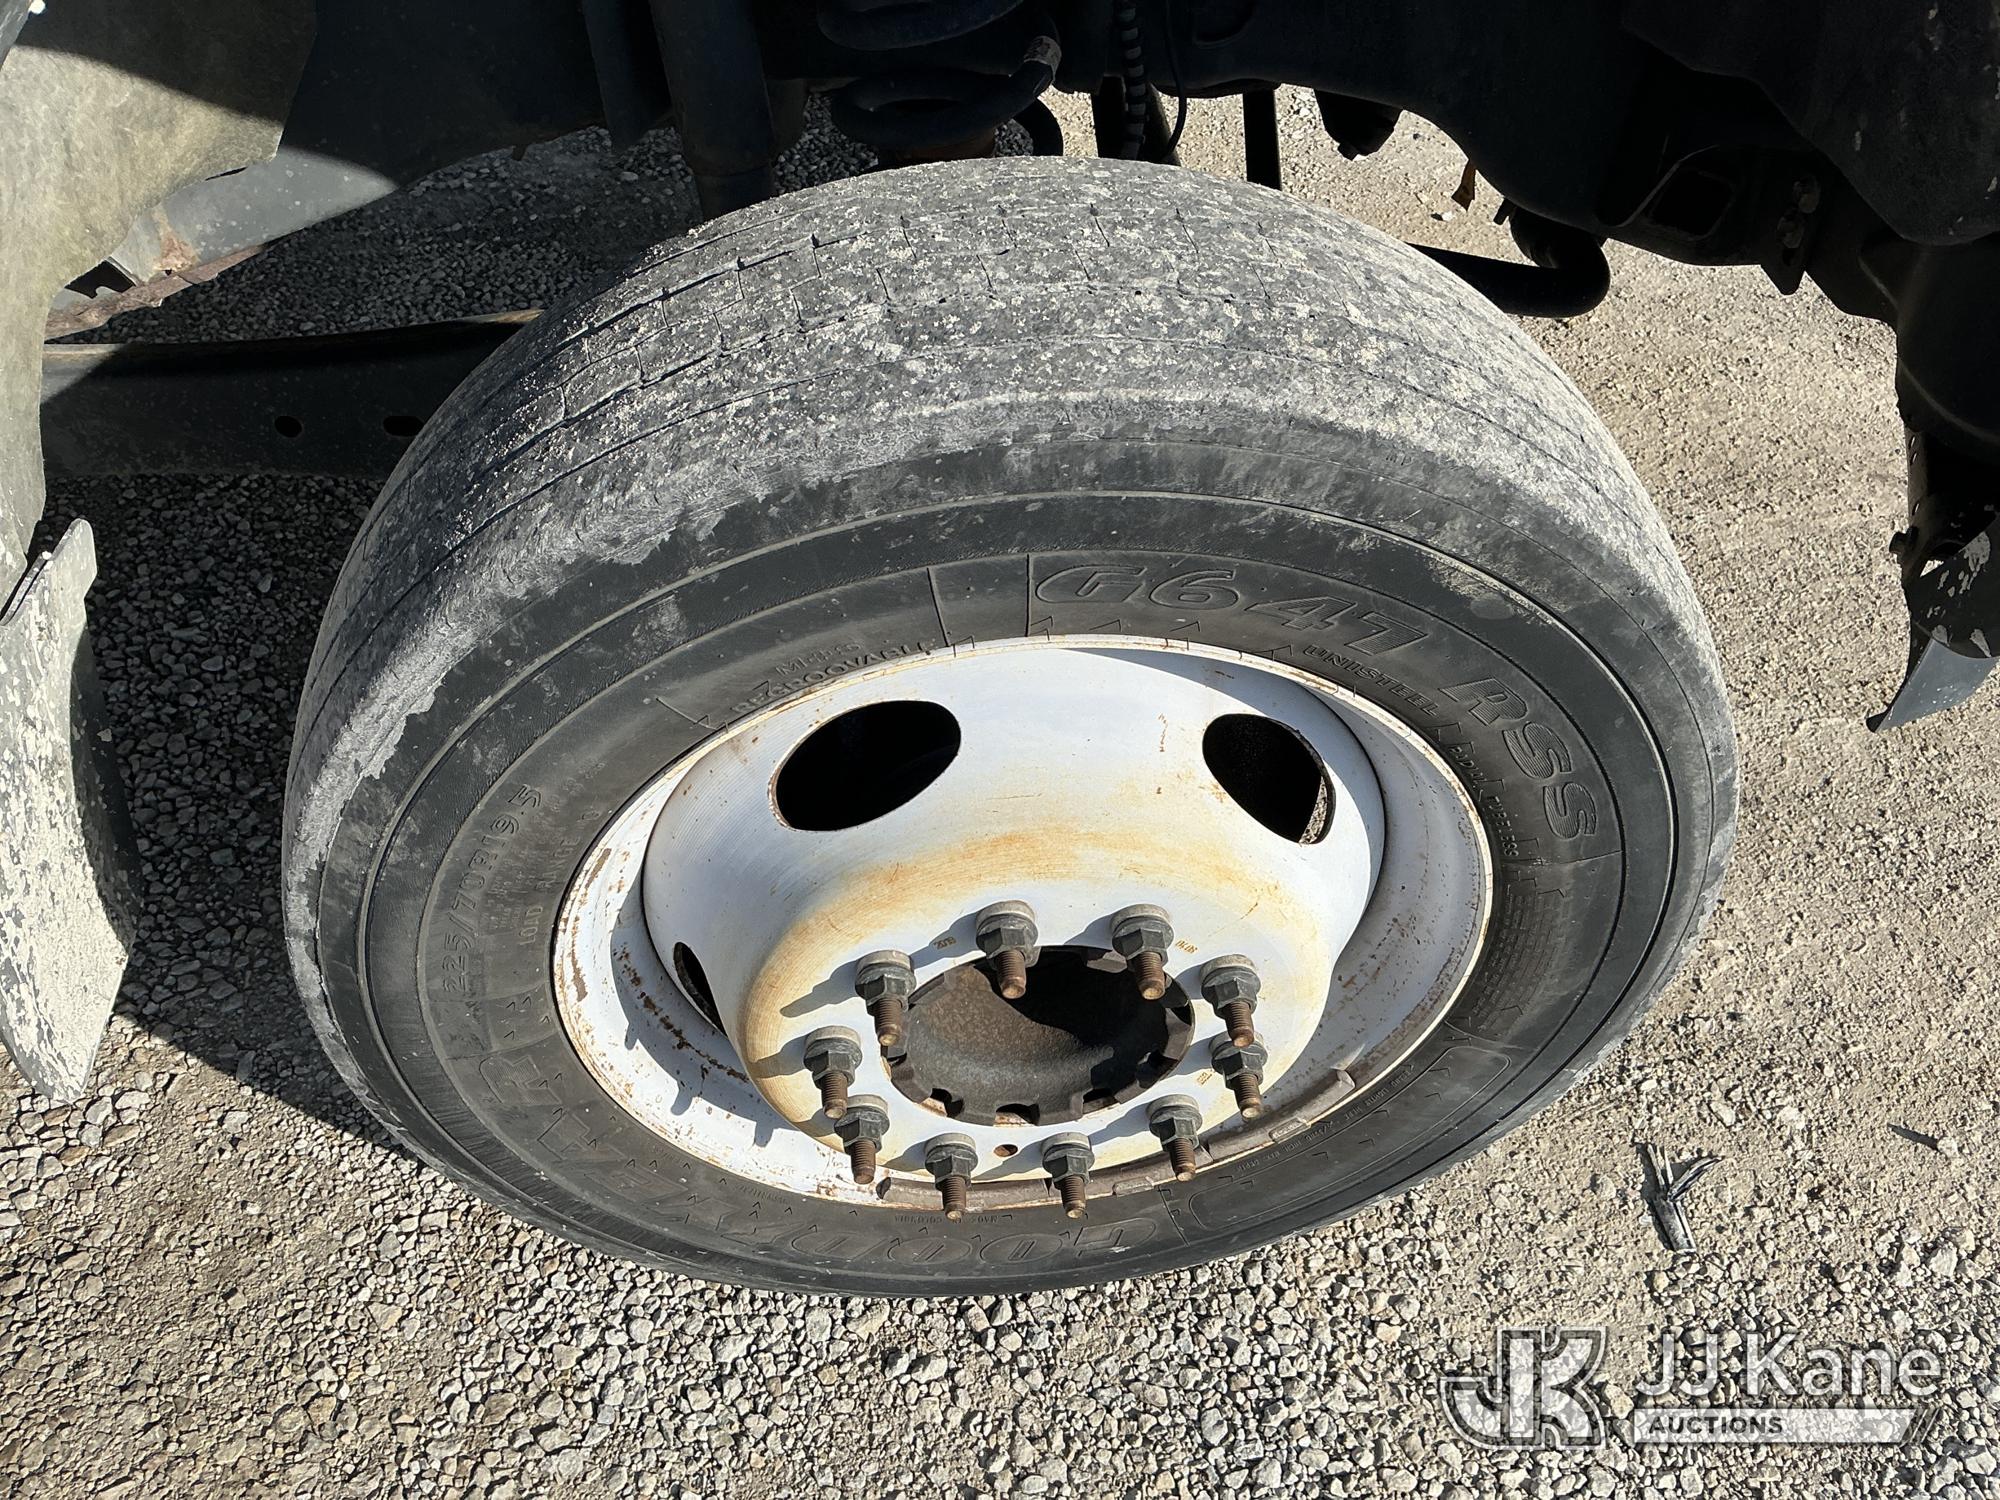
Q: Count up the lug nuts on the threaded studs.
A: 10